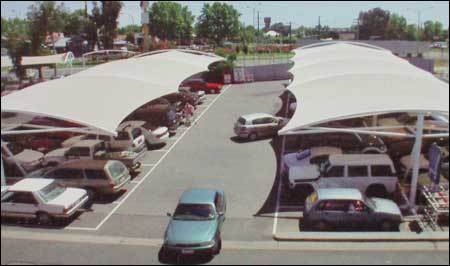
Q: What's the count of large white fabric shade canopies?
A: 2